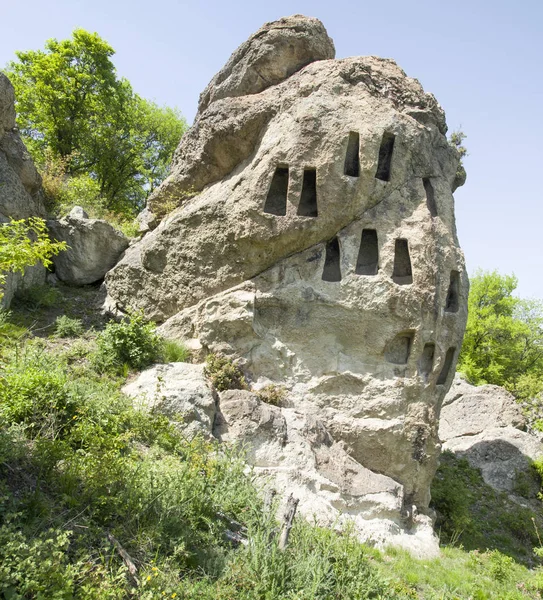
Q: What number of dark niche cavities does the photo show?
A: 12